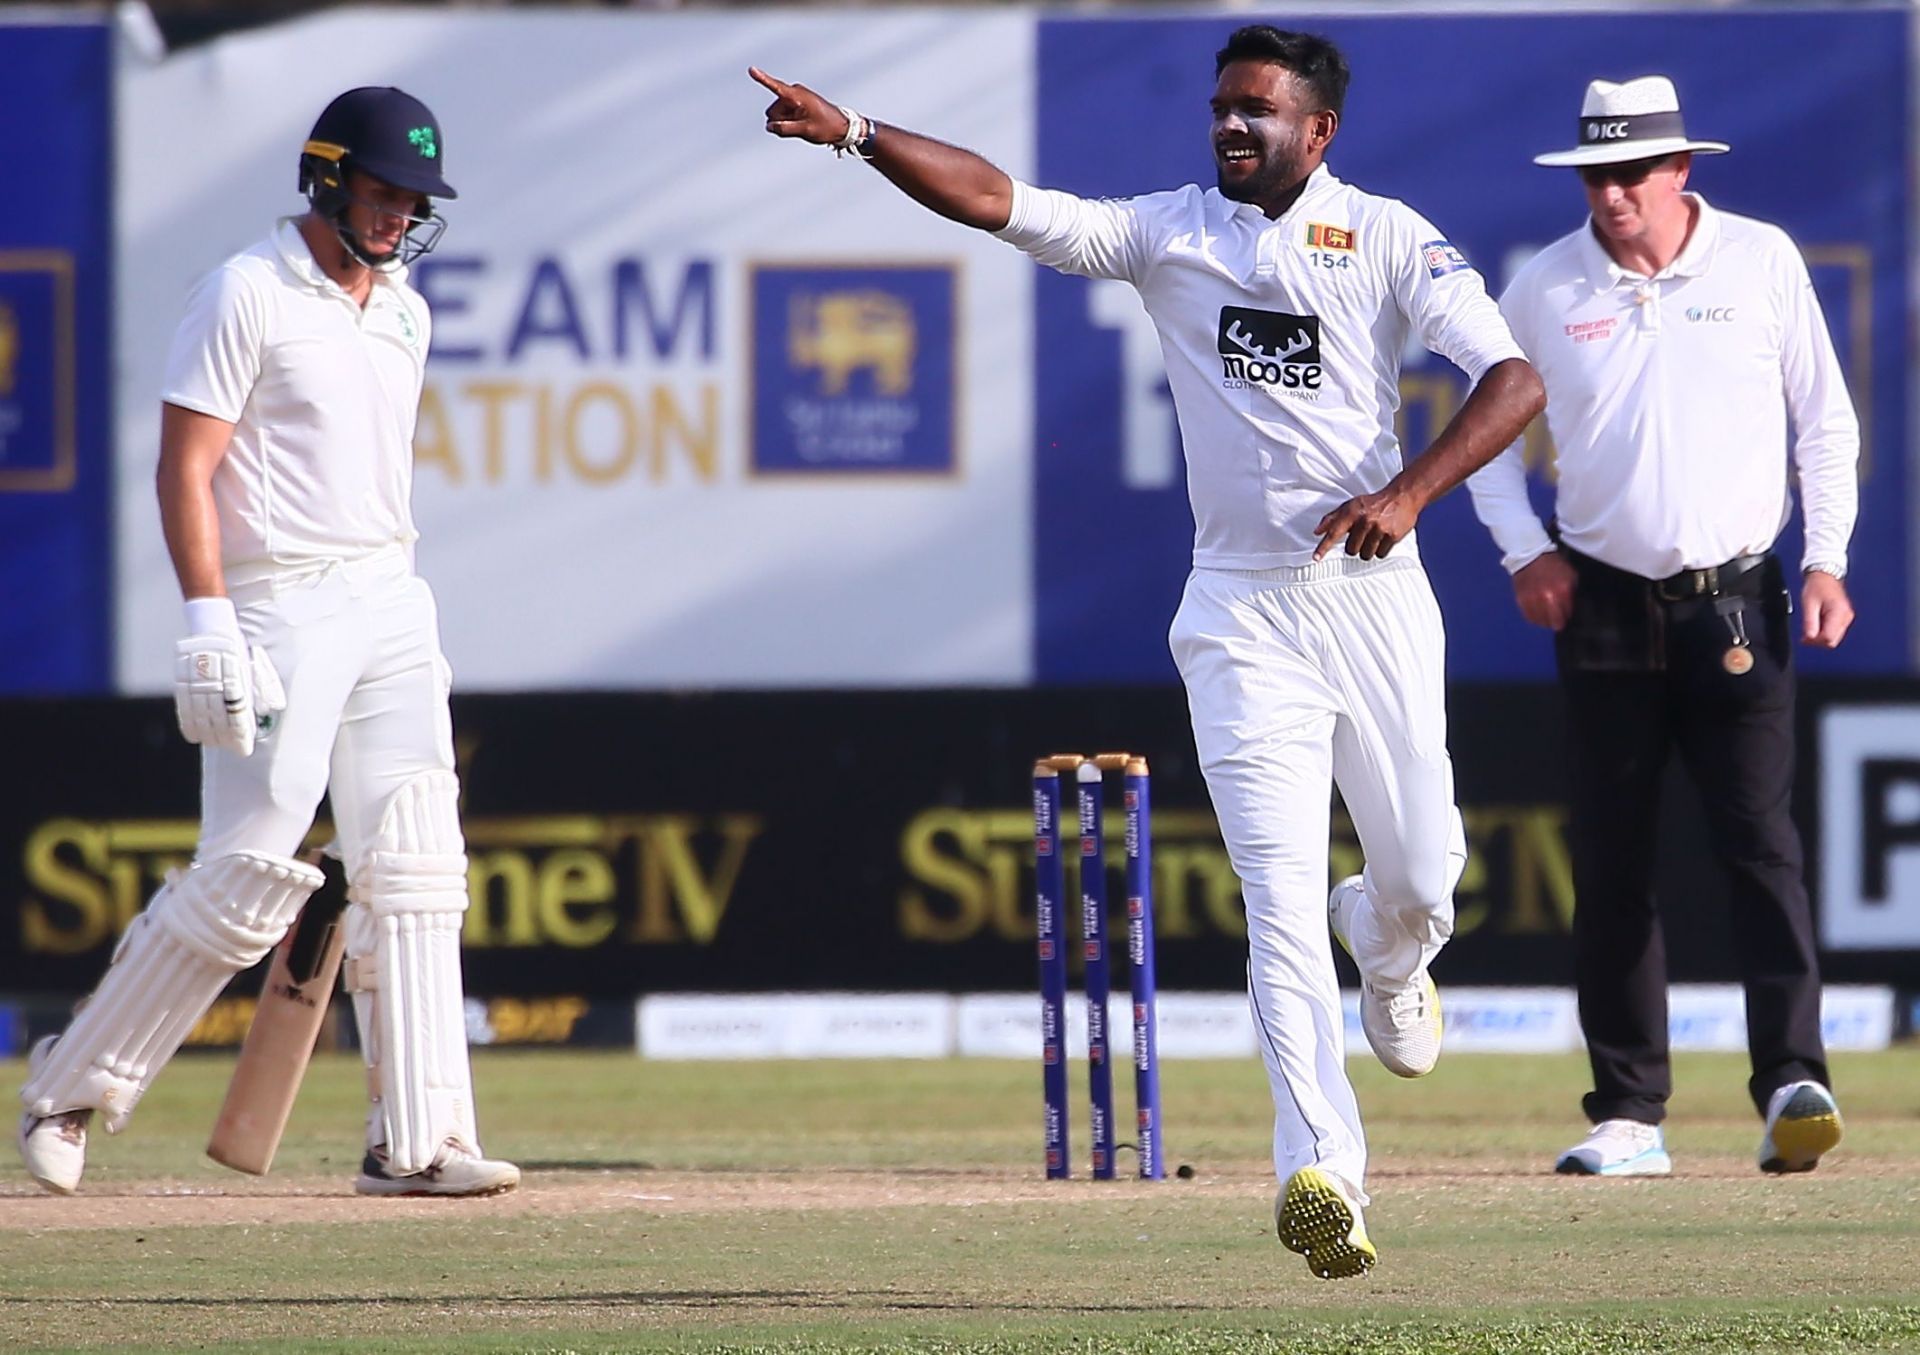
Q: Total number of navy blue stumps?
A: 3